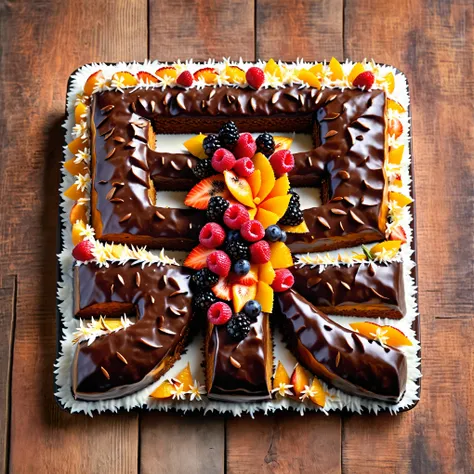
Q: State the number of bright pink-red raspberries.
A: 15